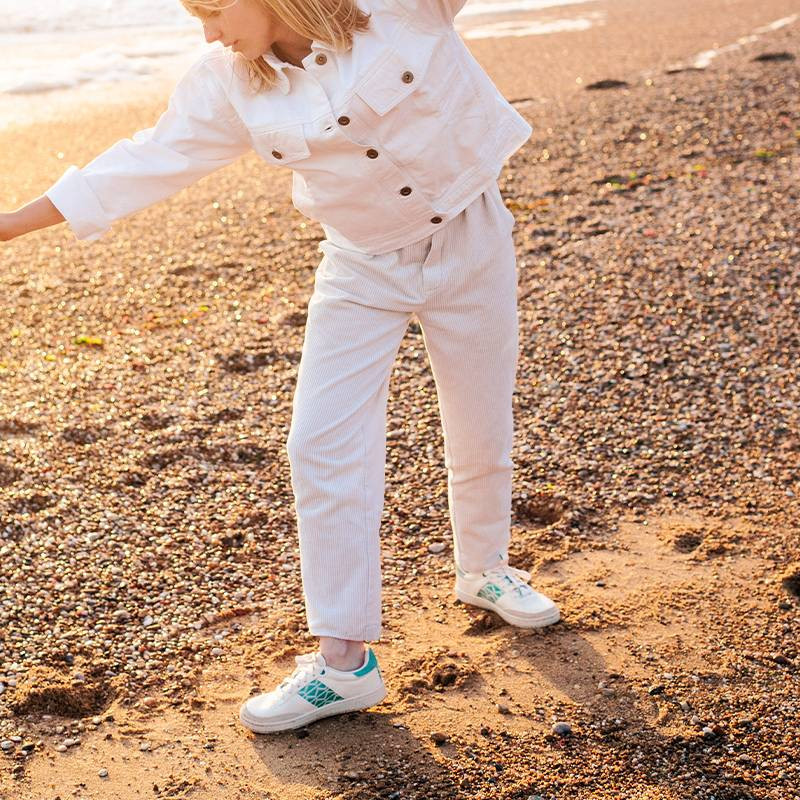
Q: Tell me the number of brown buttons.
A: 7